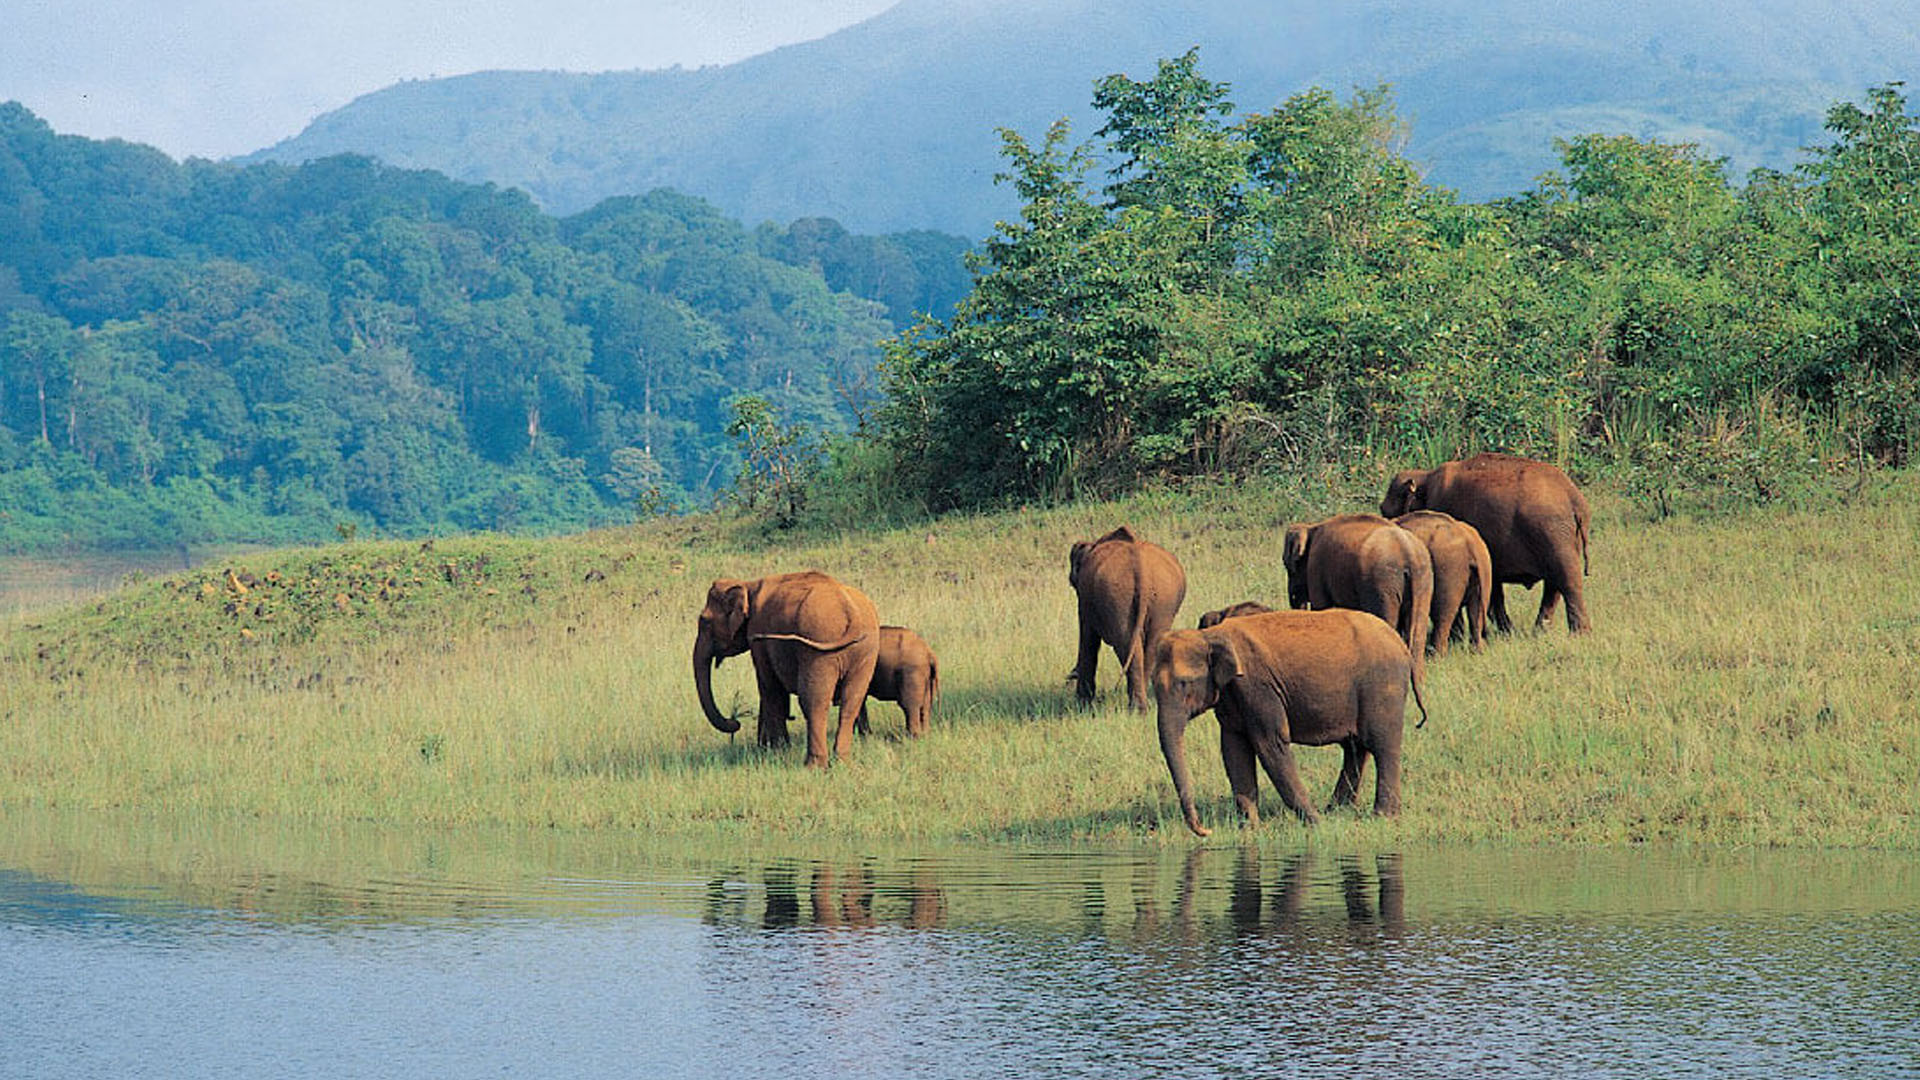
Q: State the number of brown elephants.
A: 8